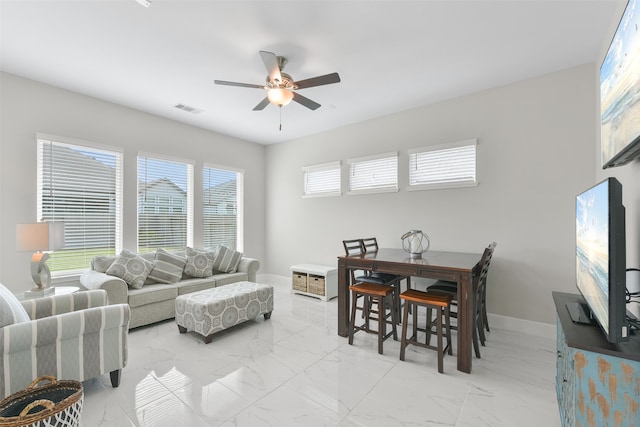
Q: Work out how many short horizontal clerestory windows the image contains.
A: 3